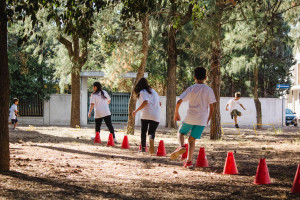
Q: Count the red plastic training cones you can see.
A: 10